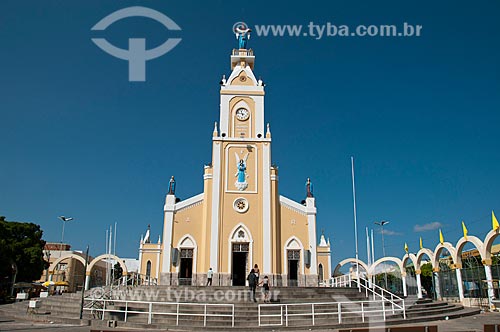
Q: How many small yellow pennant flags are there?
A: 5